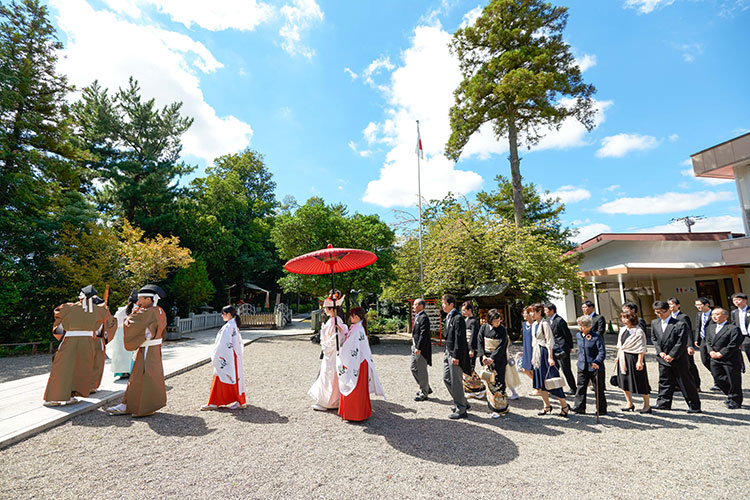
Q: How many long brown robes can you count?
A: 3